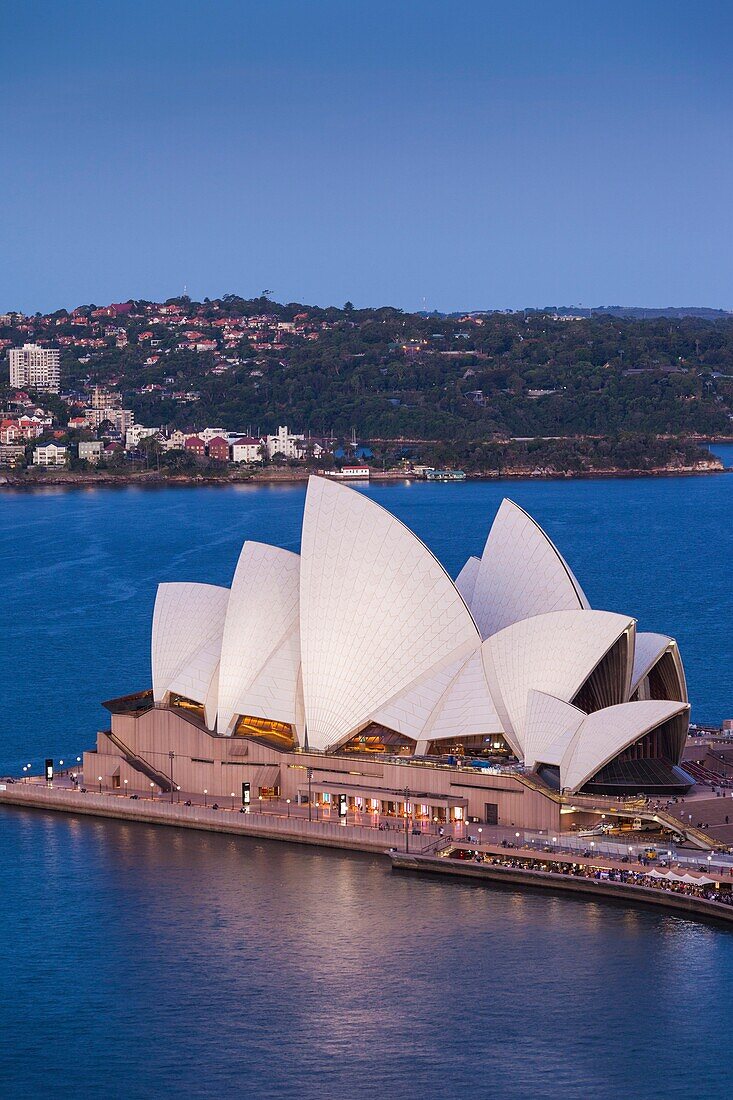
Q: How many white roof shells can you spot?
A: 9